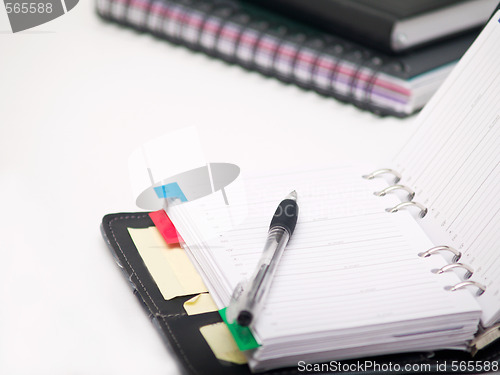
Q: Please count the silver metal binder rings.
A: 6